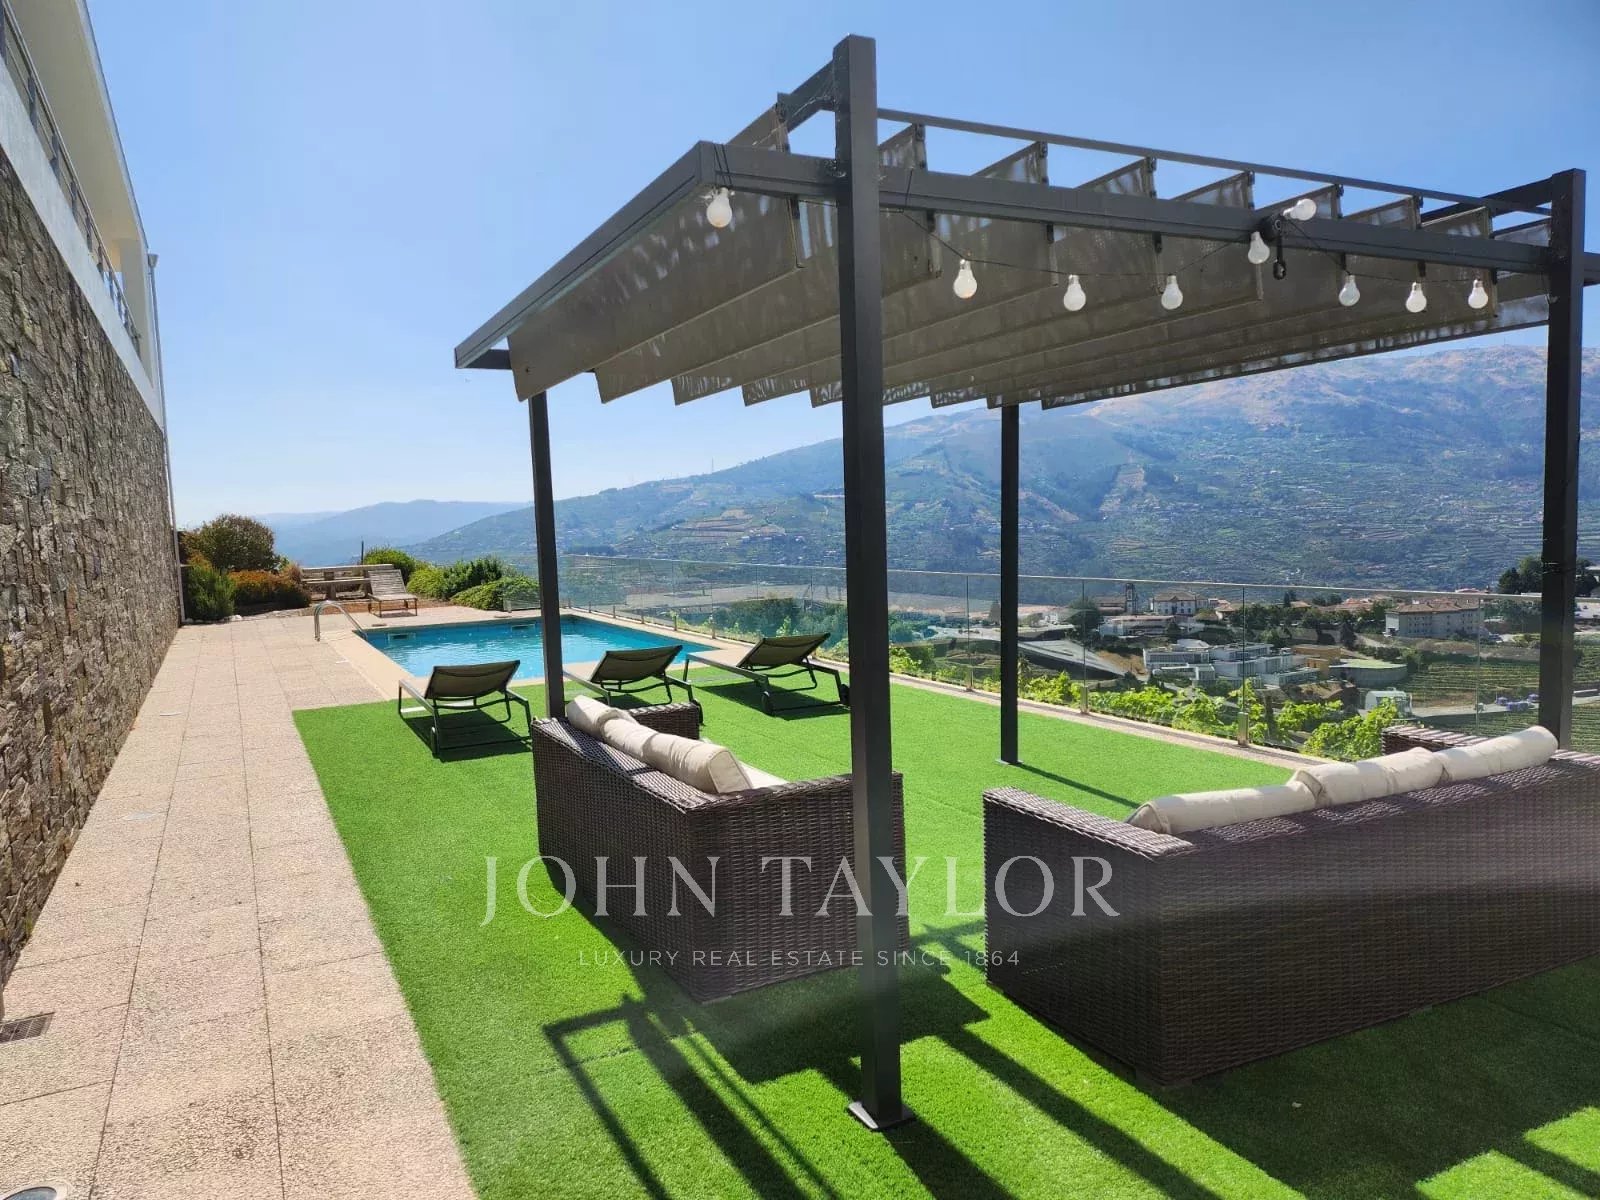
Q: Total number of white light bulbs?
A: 9